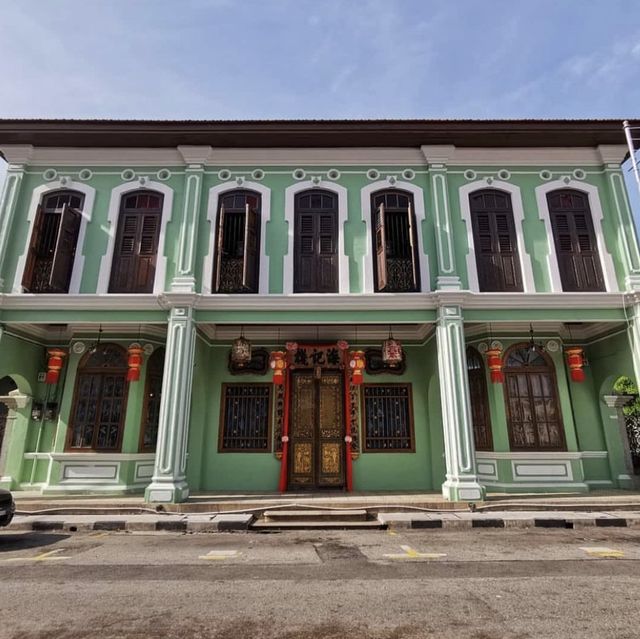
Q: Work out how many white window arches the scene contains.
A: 7